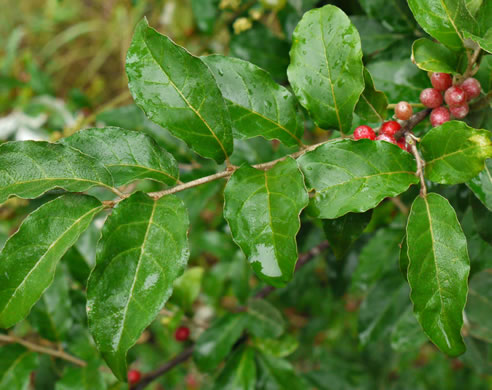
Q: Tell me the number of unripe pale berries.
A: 1